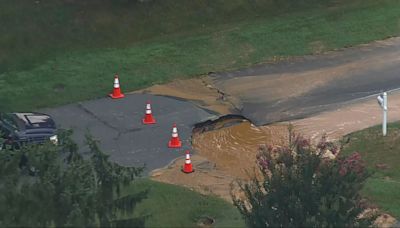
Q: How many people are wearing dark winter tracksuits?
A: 0